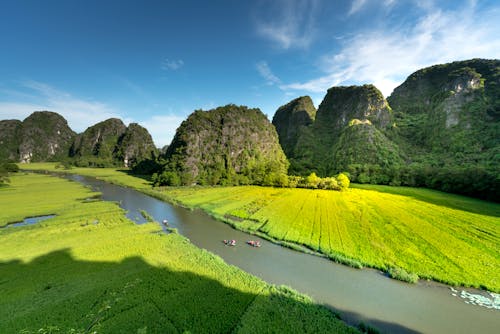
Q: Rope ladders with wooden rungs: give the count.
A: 0